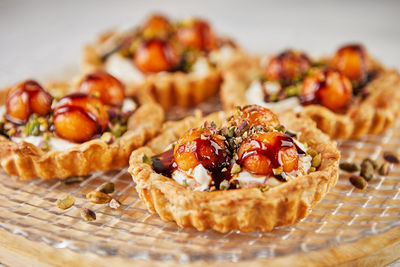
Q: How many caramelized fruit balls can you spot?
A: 12